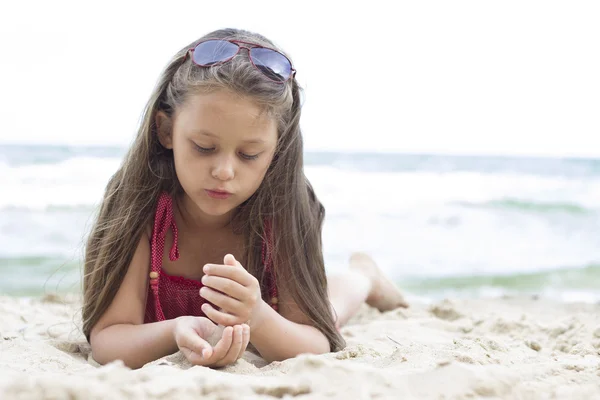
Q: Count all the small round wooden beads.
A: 2